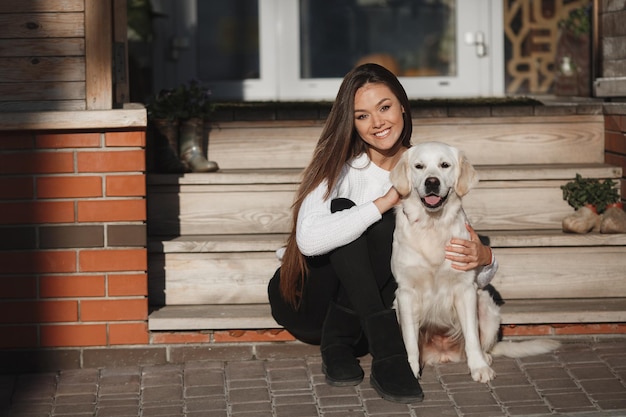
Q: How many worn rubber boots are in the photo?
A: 2